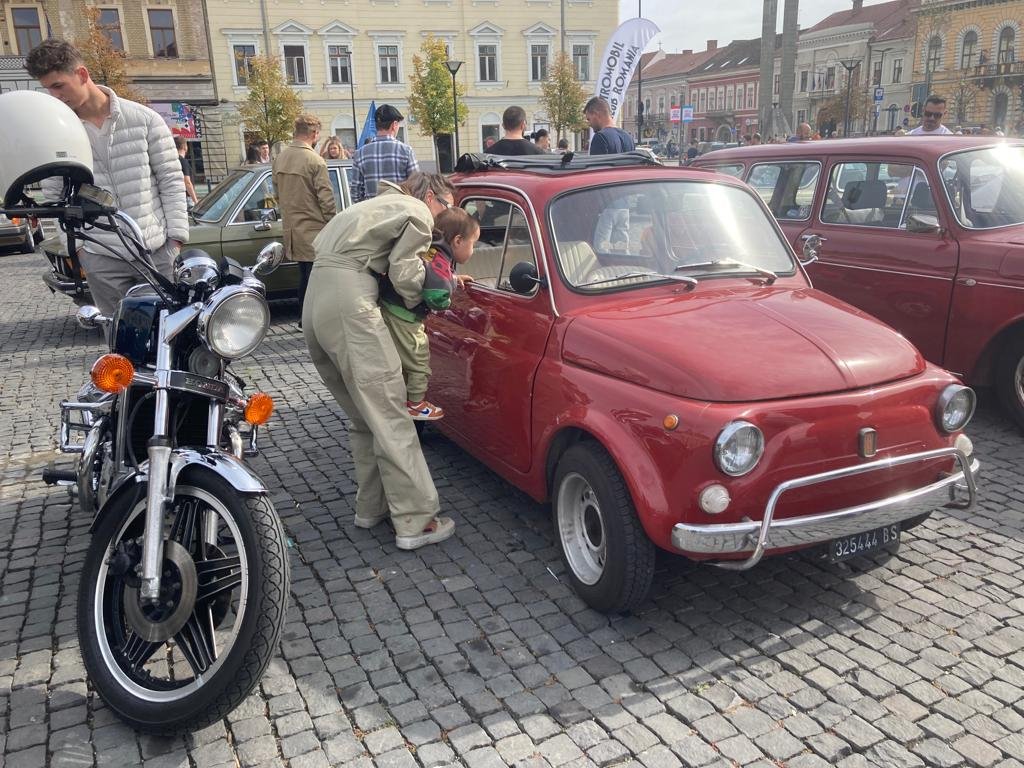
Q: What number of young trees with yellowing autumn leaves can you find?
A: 4